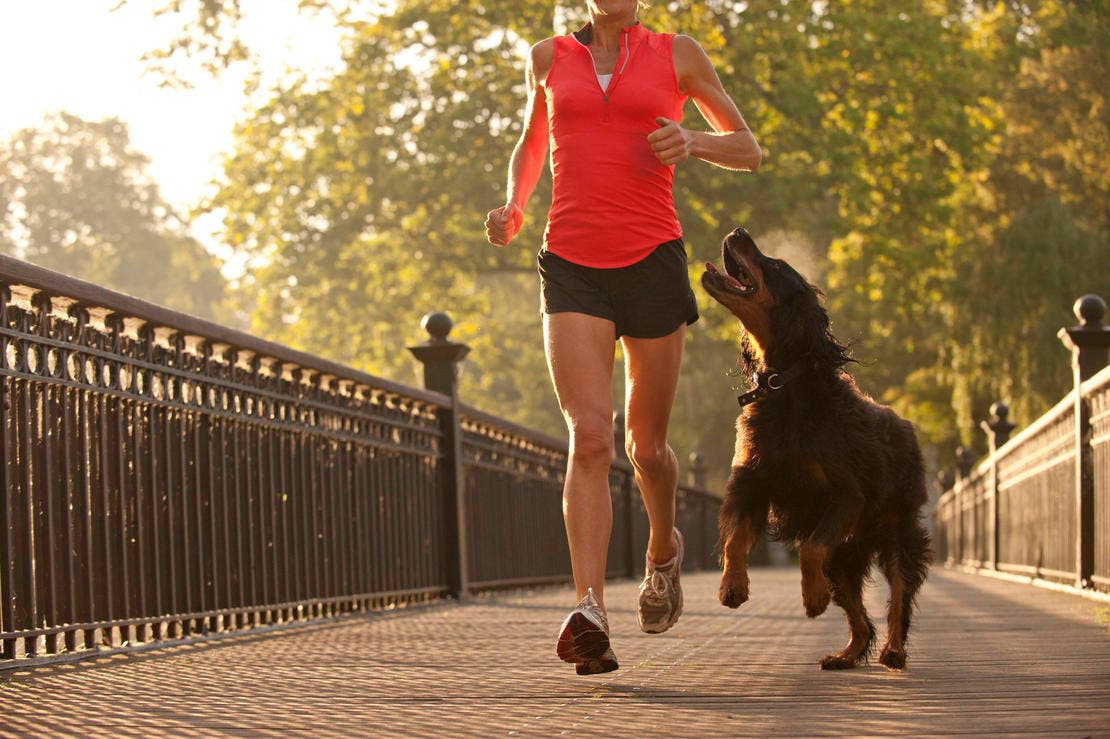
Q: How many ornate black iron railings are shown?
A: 2